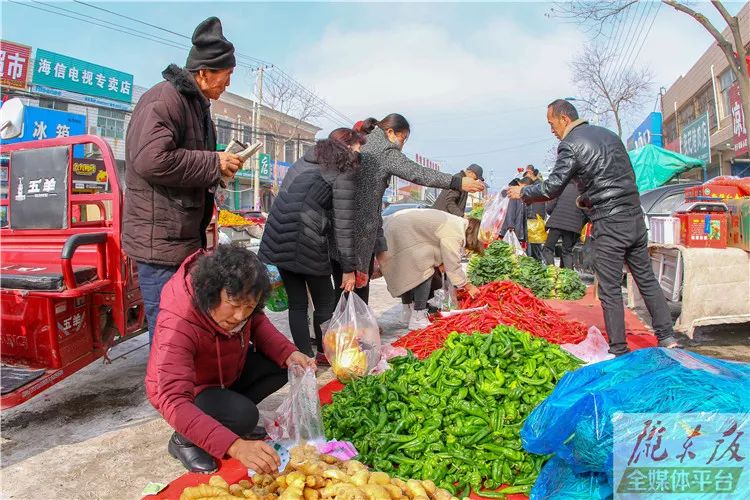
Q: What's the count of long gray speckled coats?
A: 1